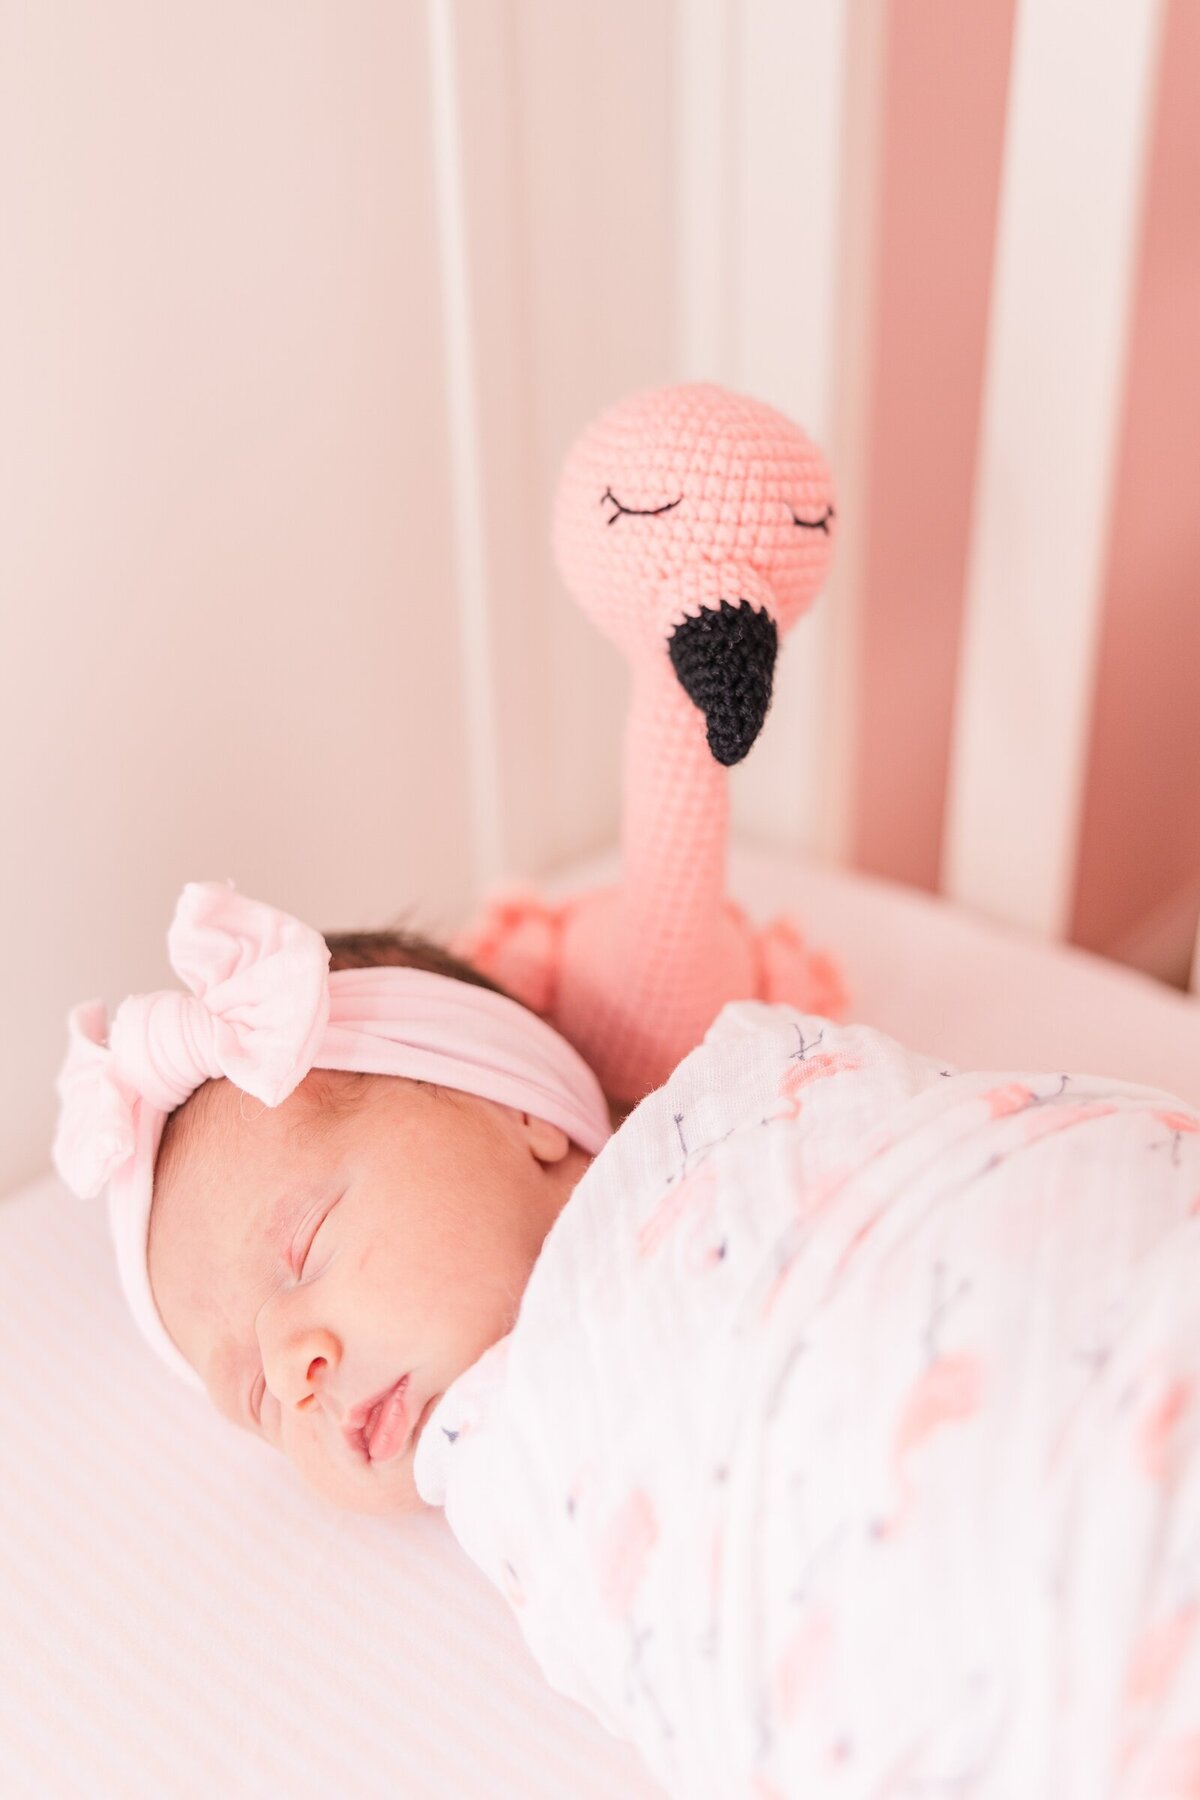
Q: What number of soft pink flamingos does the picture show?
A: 1